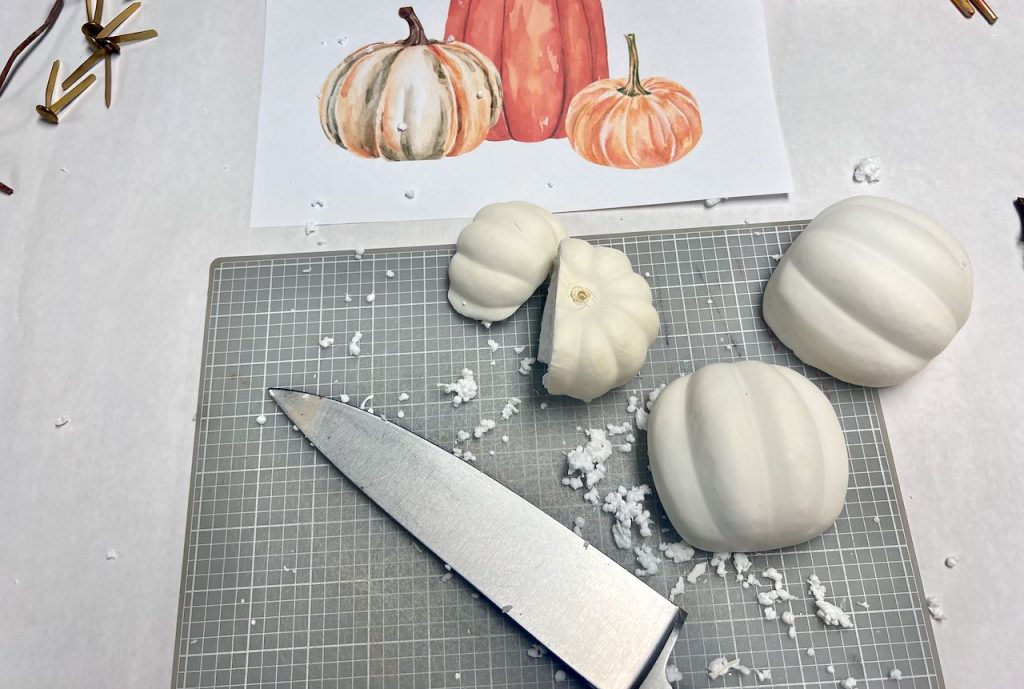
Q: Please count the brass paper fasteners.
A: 4